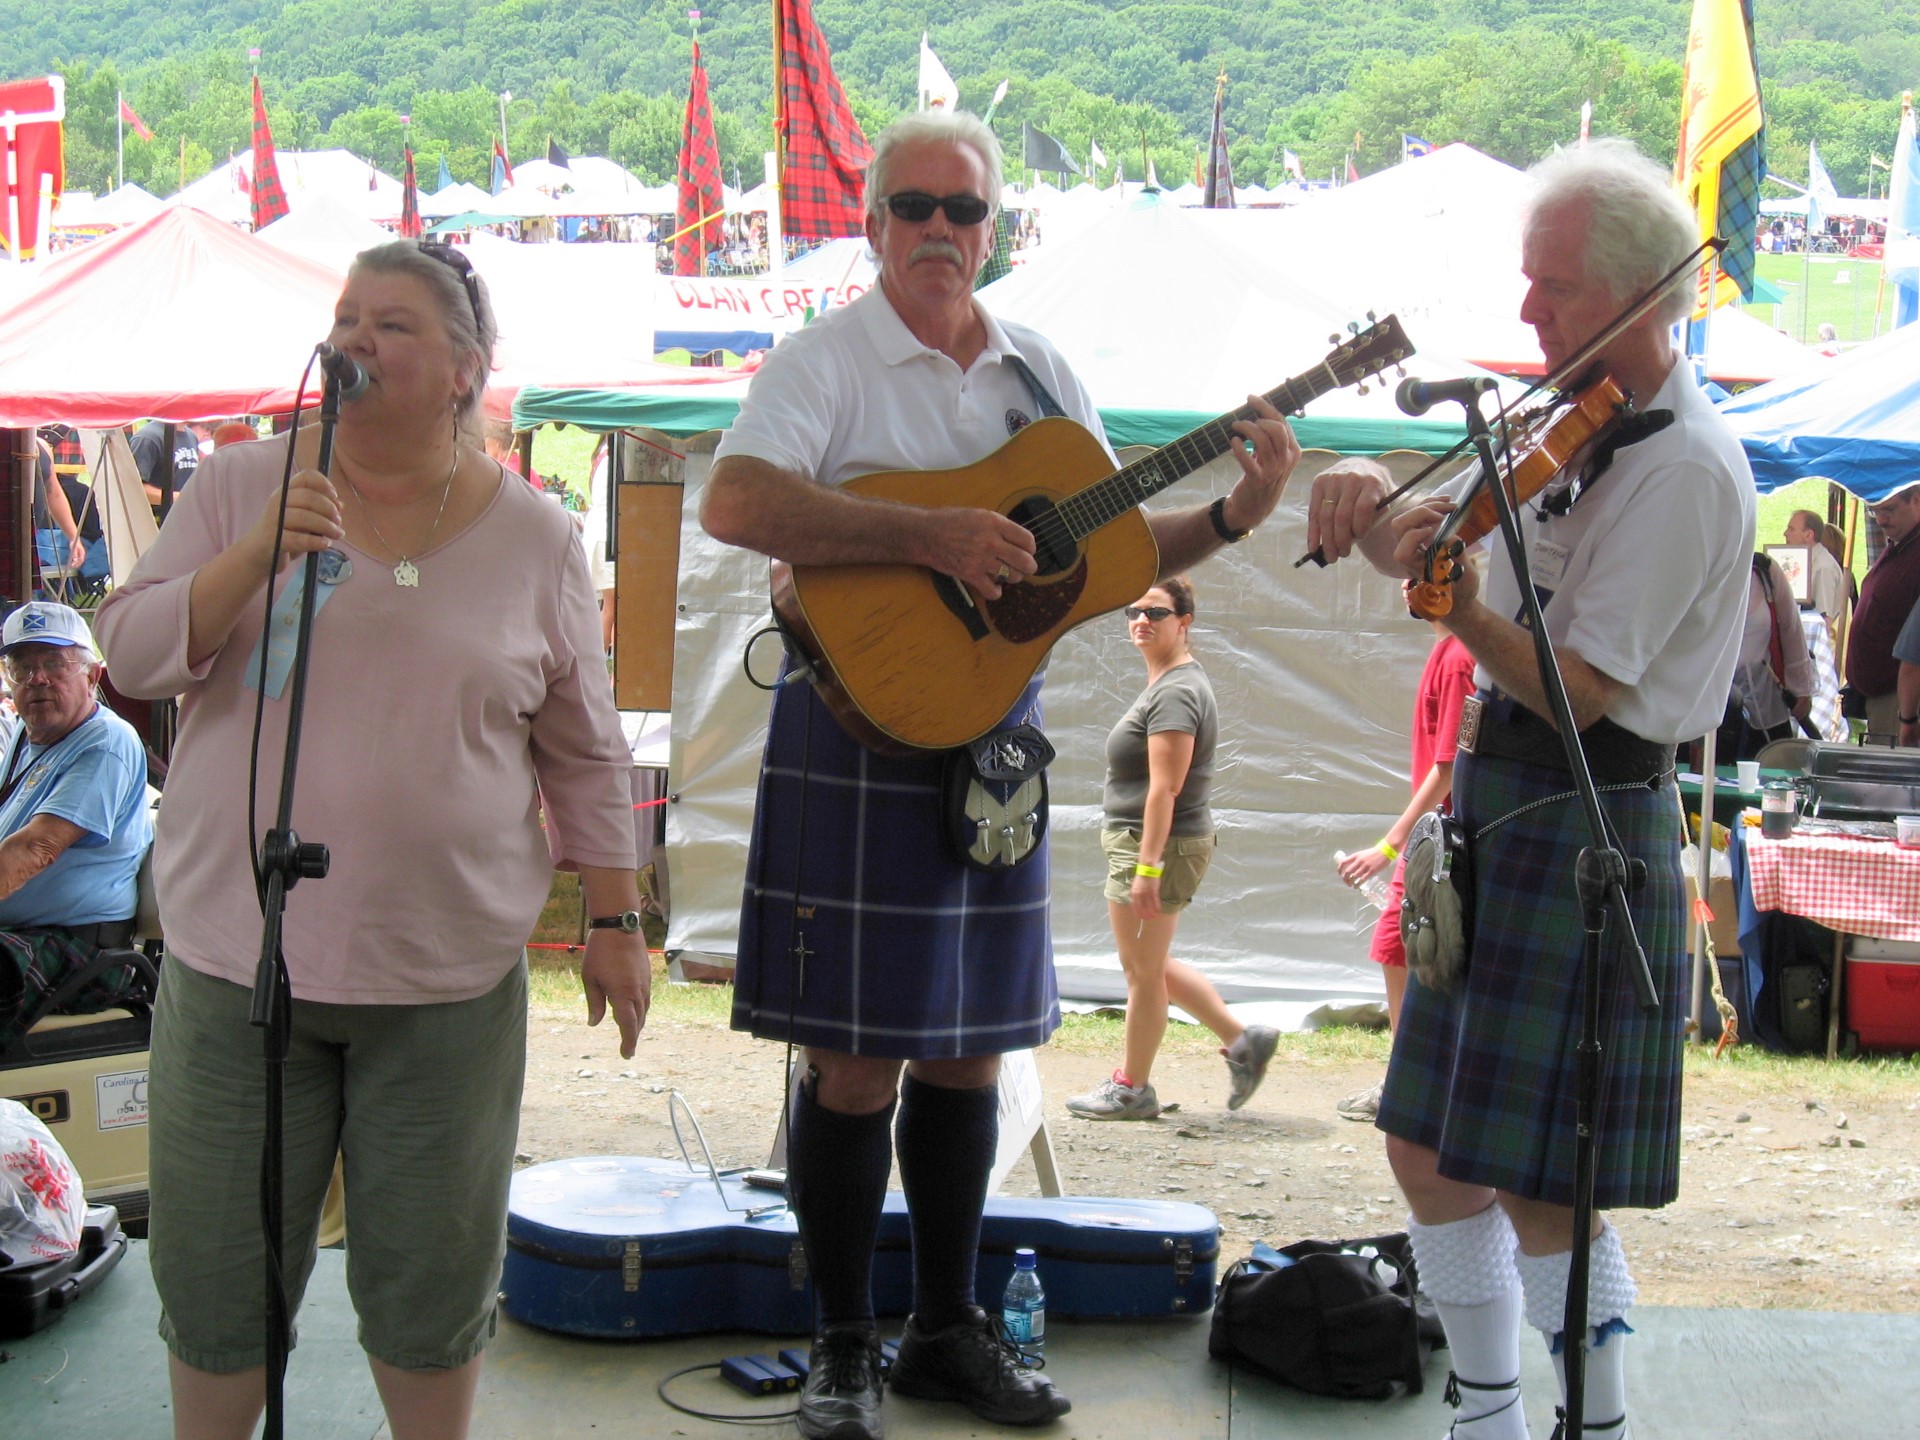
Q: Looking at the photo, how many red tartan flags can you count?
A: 4